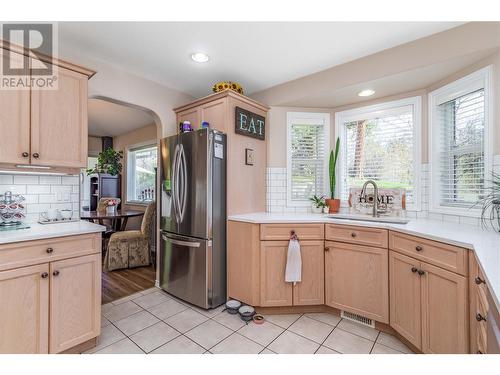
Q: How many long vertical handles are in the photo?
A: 2